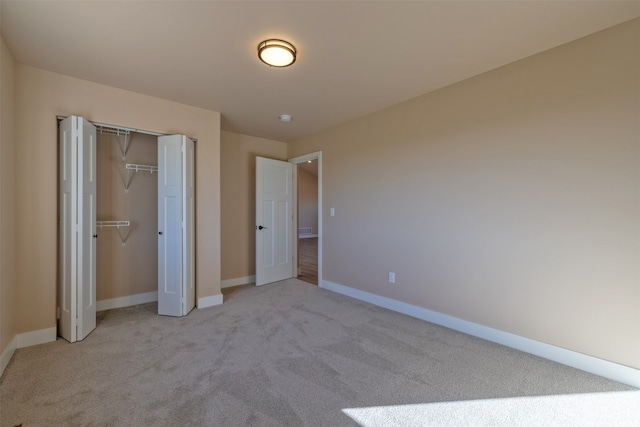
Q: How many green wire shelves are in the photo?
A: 0